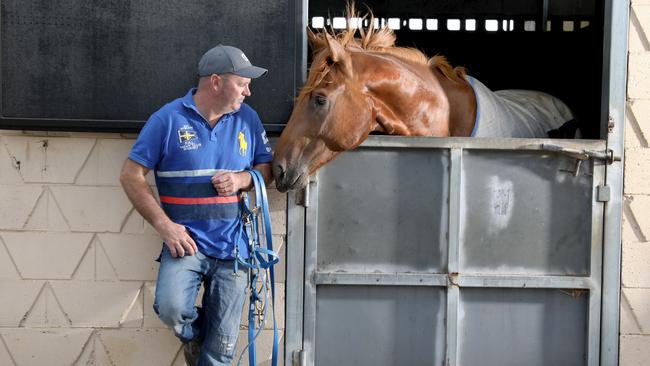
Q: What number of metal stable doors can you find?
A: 1